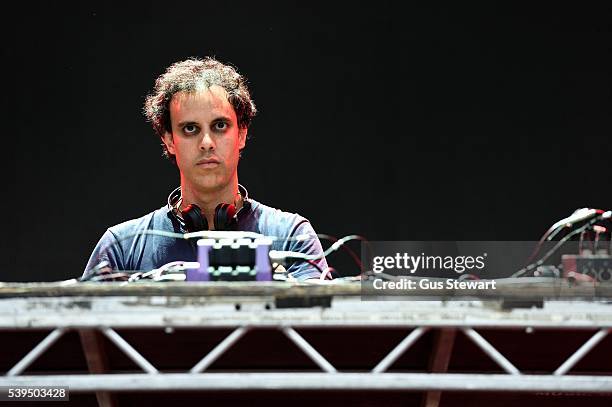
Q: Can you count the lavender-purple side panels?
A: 2